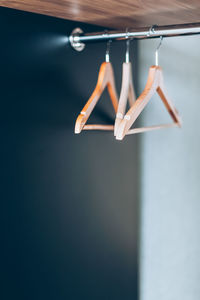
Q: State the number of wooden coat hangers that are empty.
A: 3